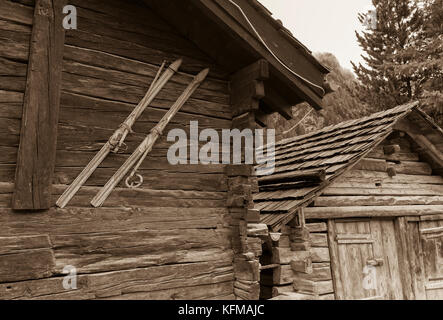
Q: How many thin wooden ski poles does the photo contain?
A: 2